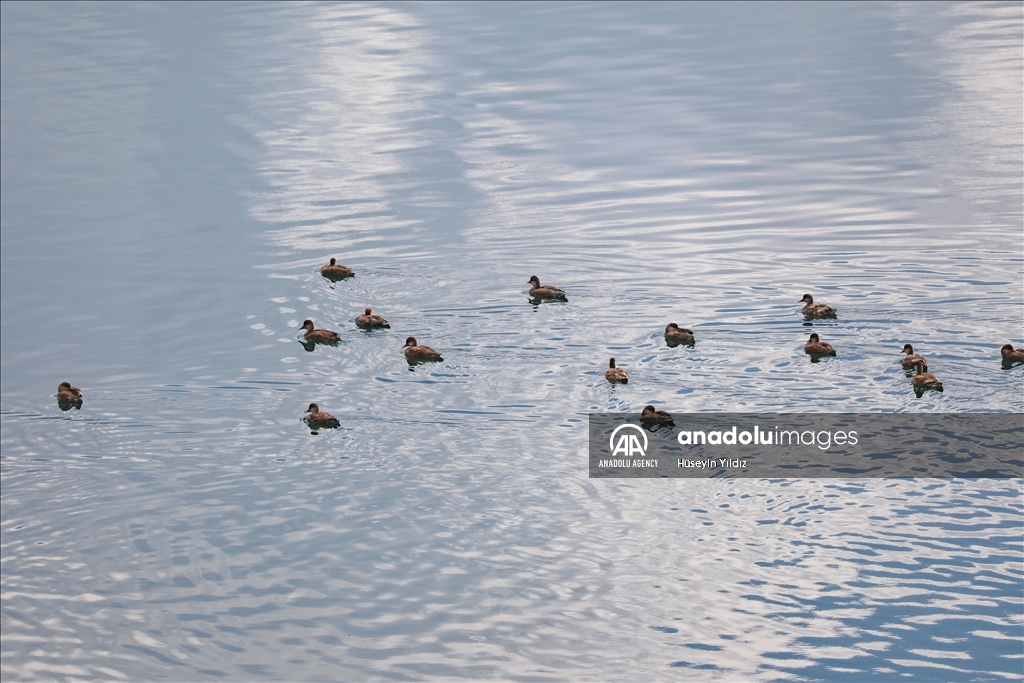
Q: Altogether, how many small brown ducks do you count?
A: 15